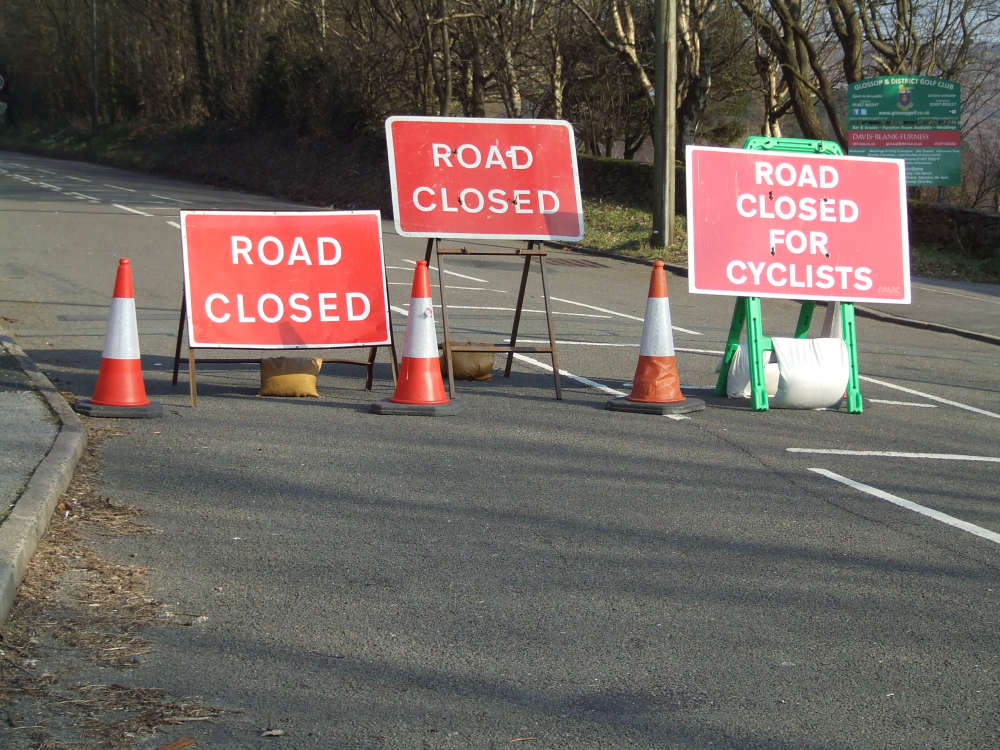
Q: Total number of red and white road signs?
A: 3